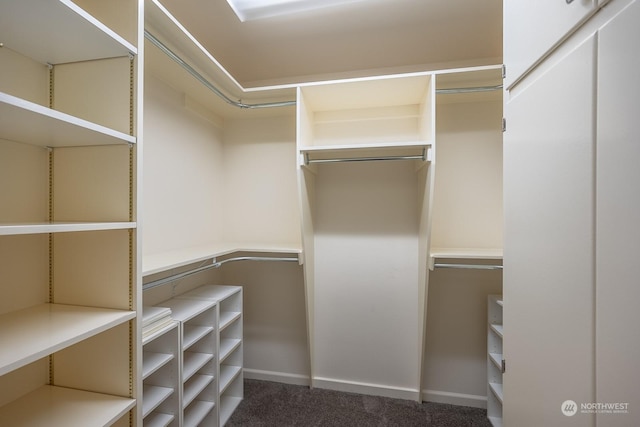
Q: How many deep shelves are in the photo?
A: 5